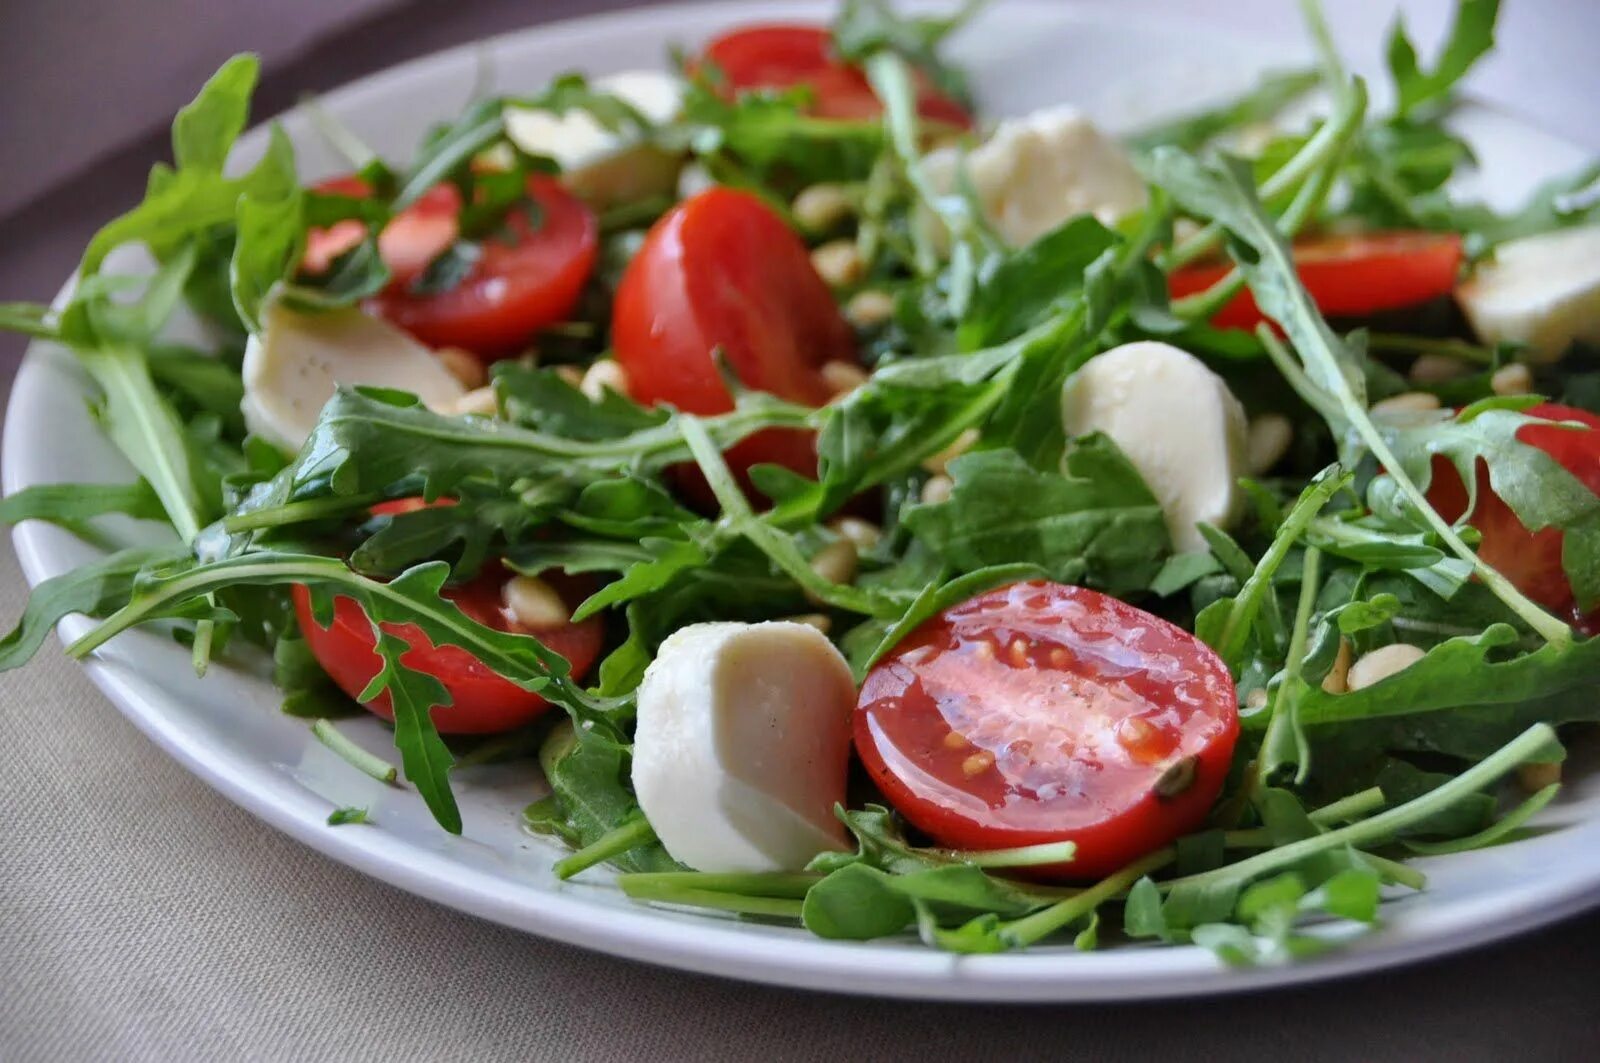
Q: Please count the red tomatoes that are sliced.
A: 7